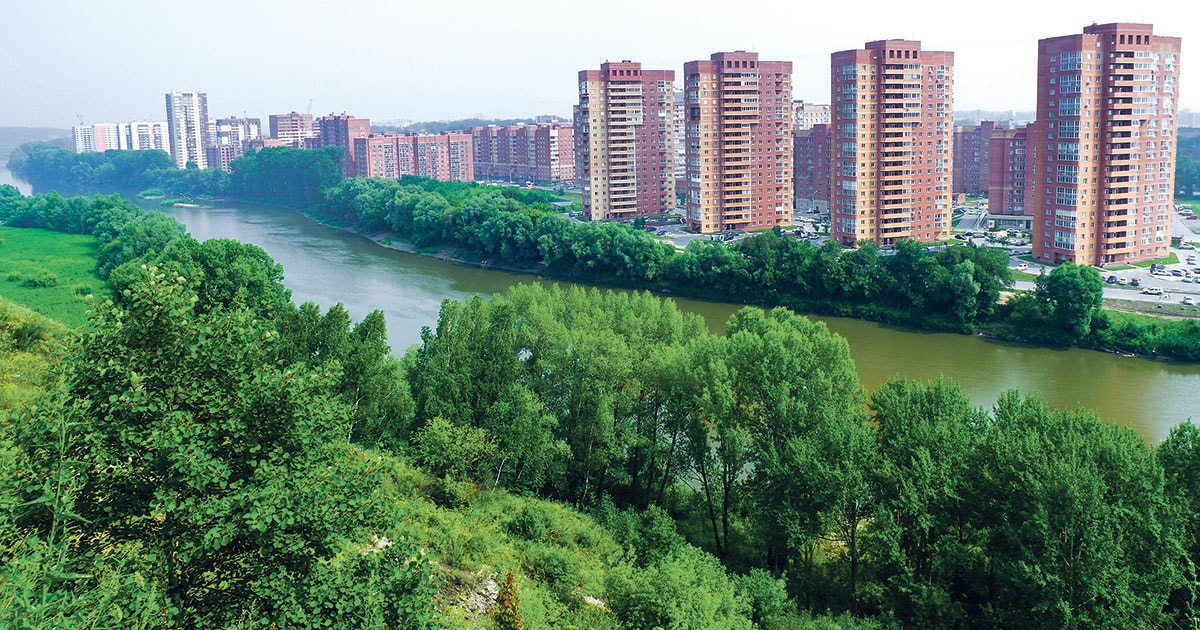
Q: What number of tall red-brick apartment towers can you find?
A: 4